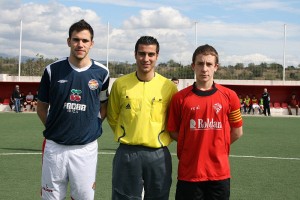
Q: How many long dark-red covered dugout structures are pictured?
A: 2